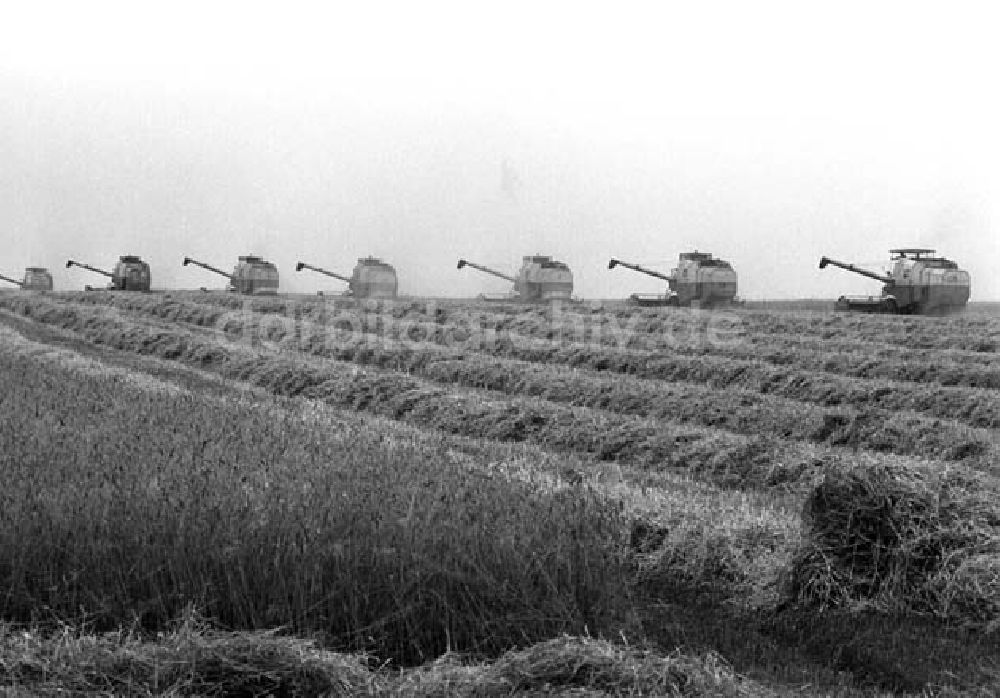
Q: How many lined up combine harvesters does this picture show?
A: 7